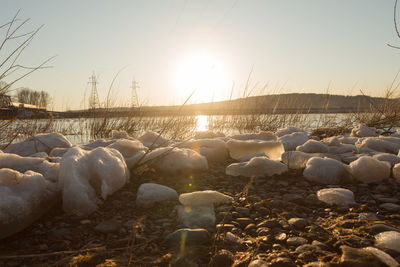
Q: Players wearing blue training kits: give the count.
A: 0